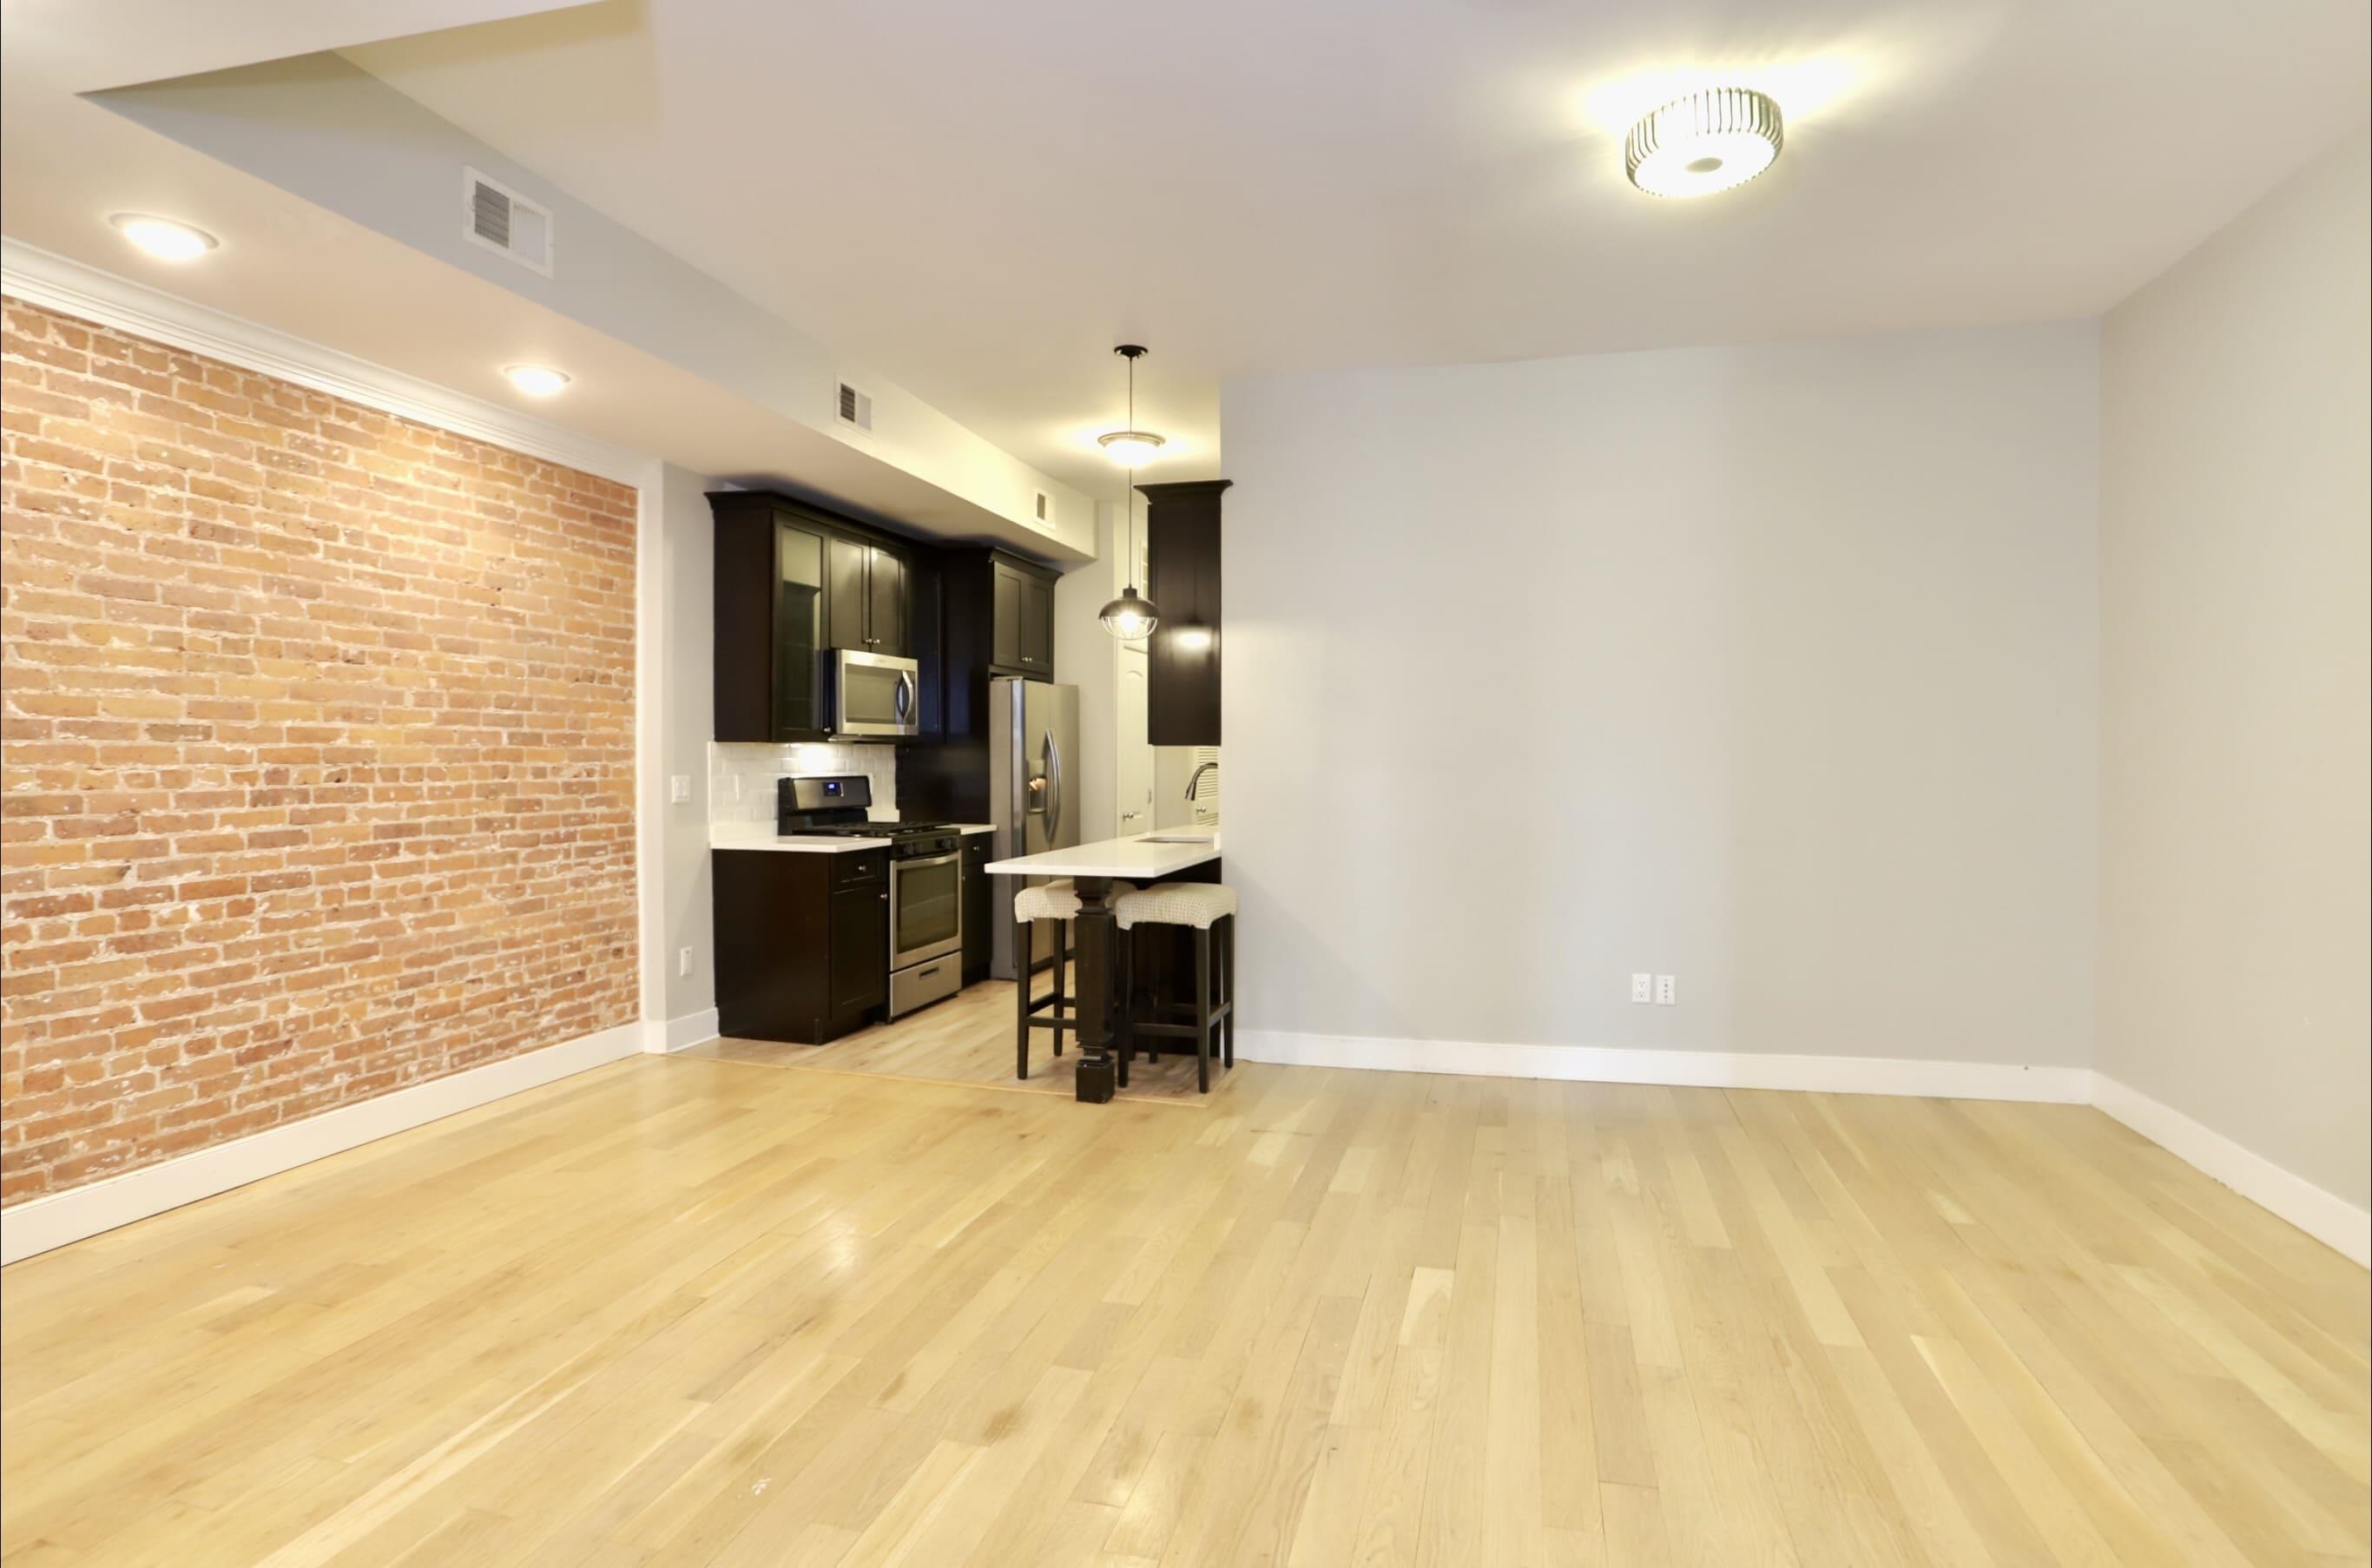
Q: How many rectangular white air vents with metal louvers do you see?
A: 3